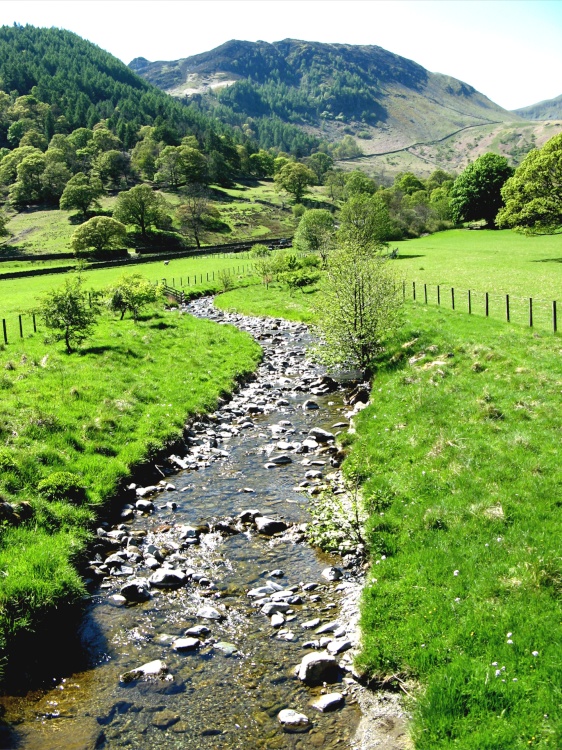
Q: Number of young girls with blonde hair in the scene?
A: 0